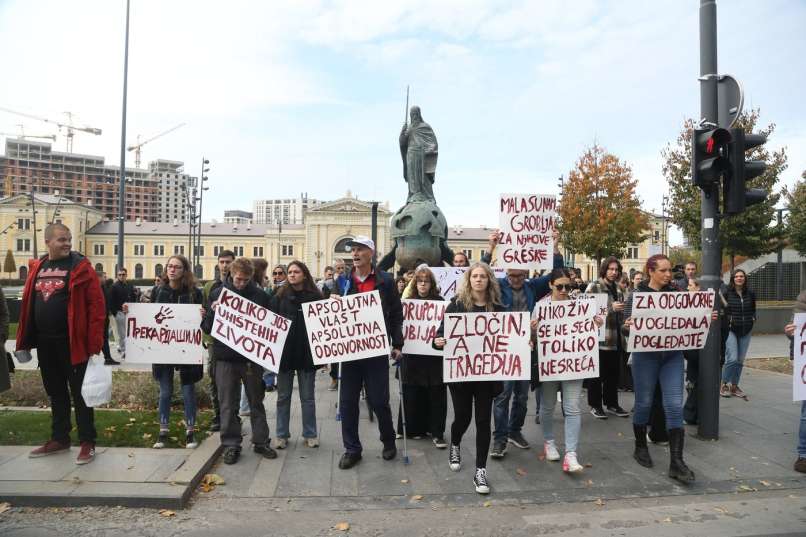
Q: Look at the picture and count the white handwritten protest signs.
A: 11